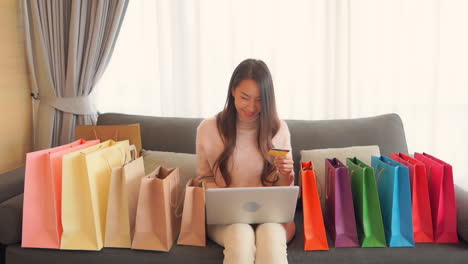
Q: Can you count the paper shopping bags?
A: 12